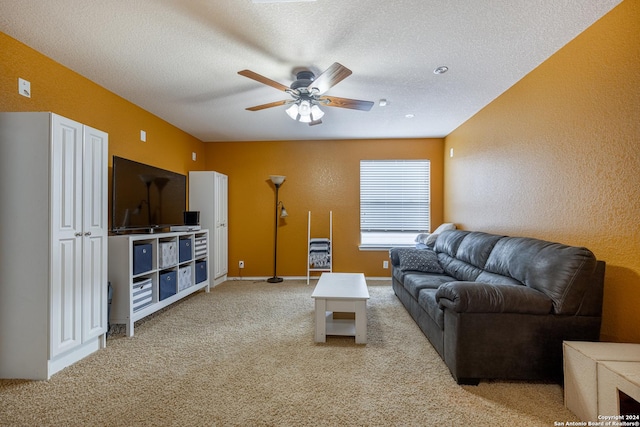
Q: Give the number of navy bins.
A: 4